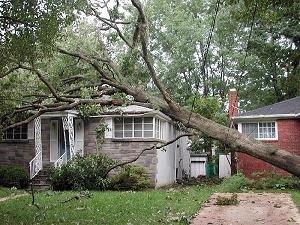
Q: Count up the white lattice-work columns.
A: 2